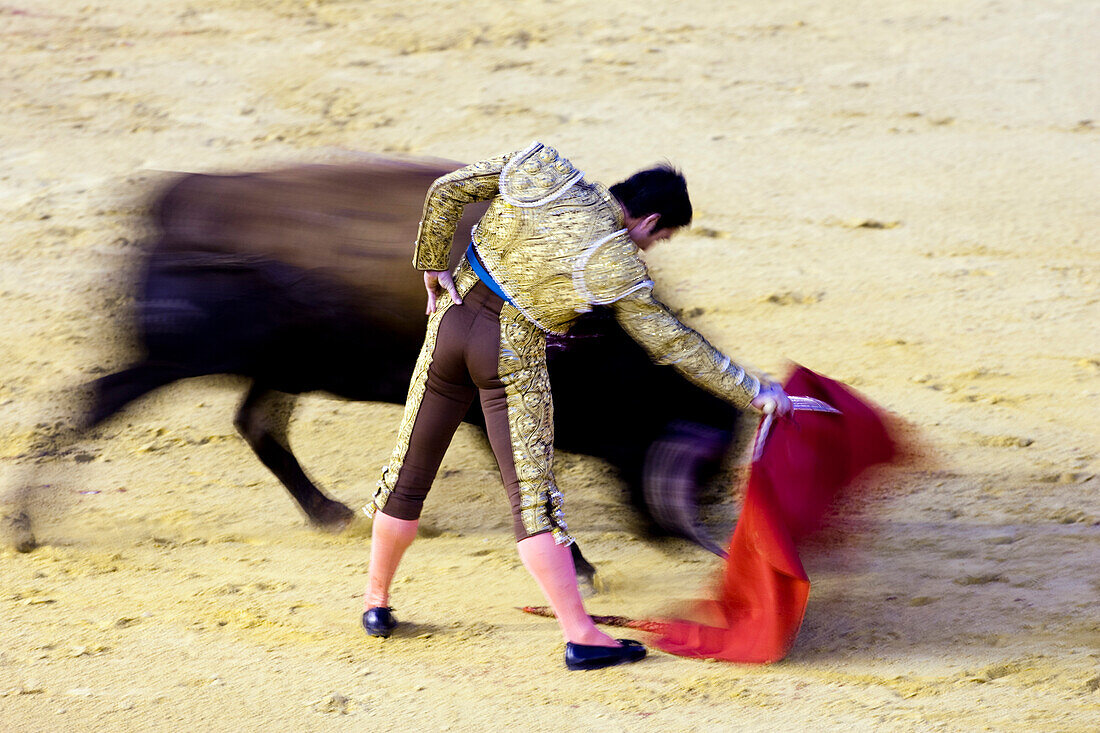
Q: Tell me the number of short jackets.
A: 1